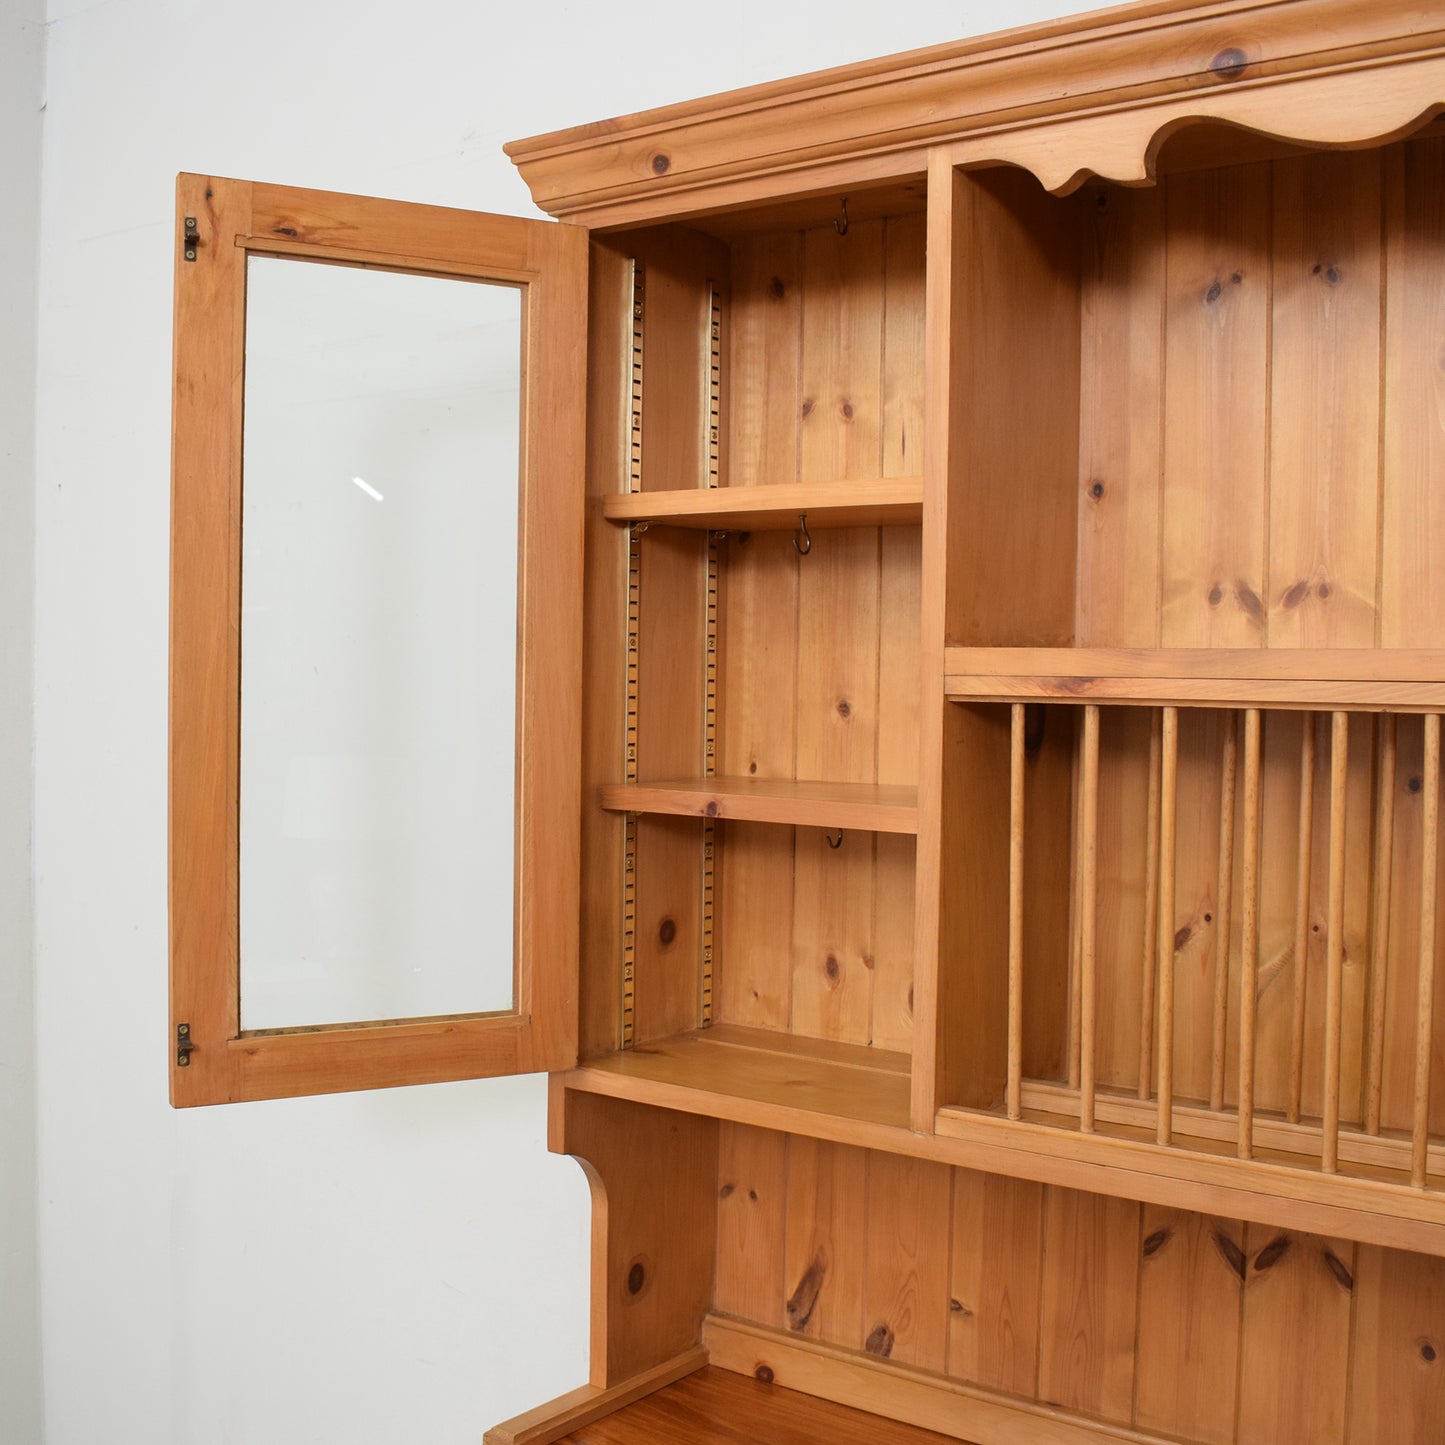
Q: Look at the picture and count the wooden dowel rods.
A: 11